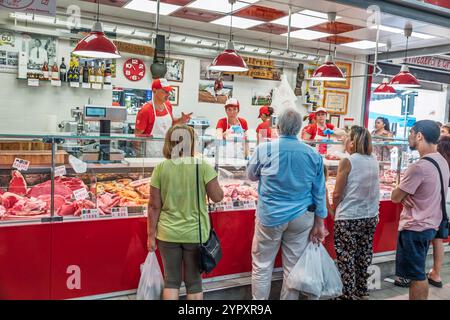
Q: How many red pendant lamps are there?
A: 5